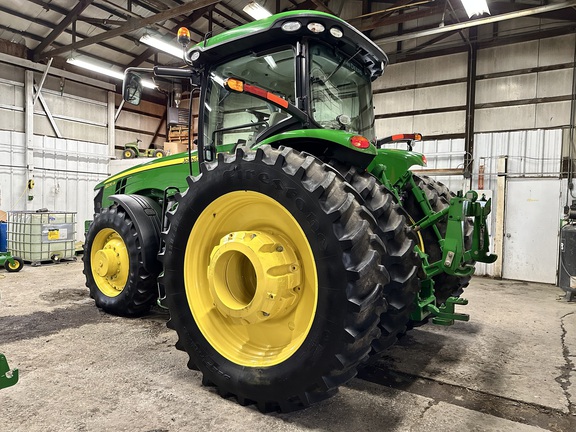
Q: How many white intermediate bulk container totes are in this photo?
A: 1